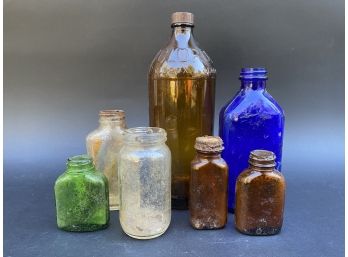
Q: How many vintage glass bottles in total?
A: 7